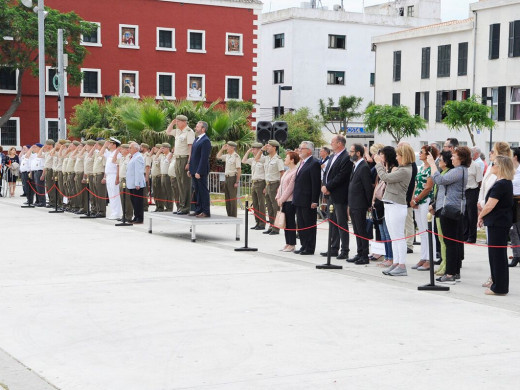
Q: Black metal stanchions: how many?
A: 7